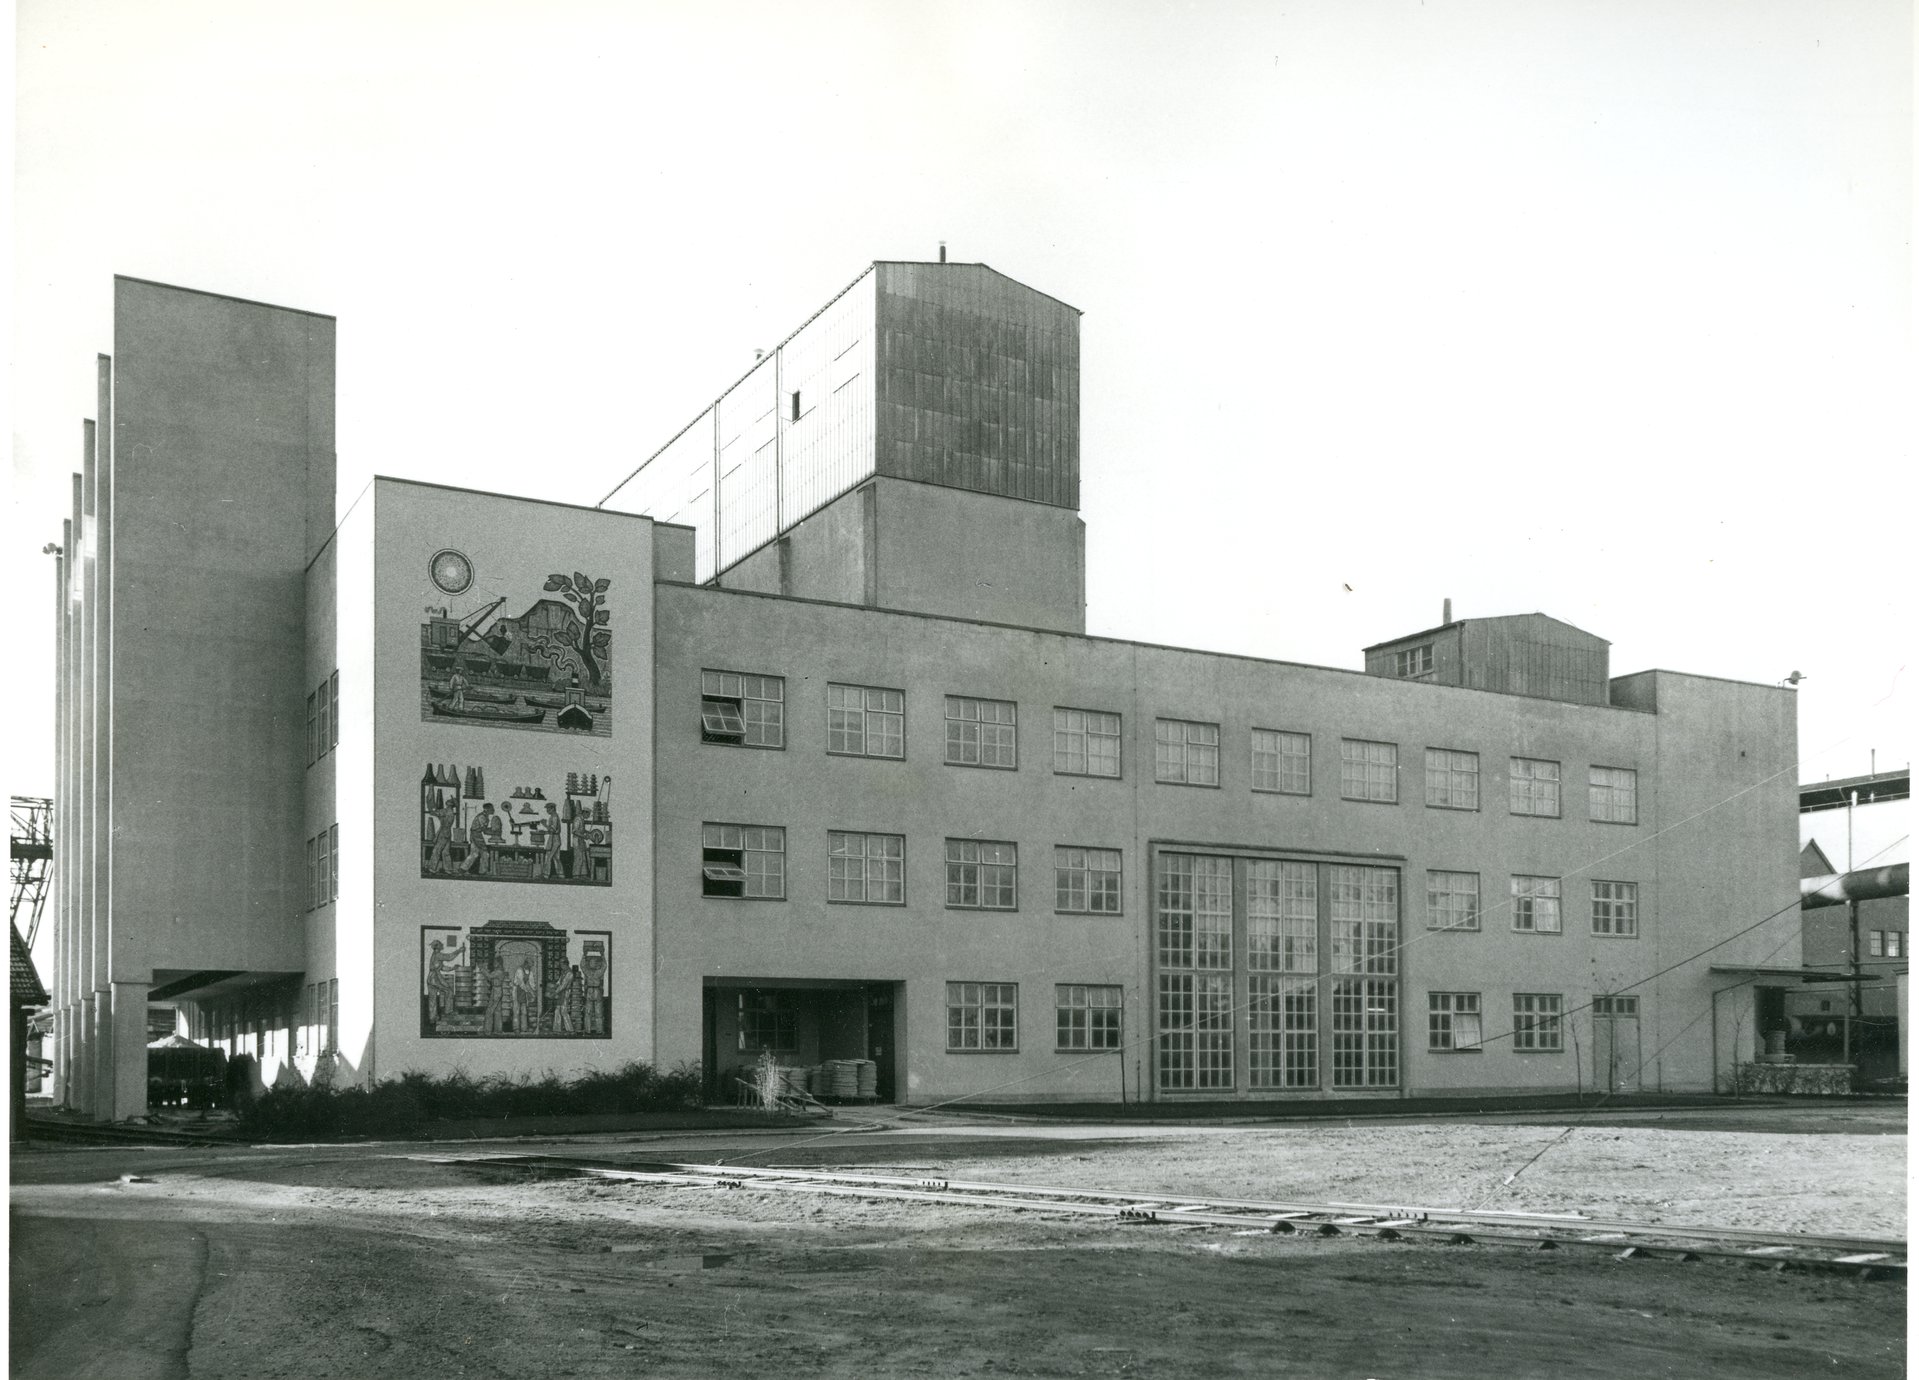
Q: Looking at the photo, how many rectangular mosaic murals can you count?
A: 3